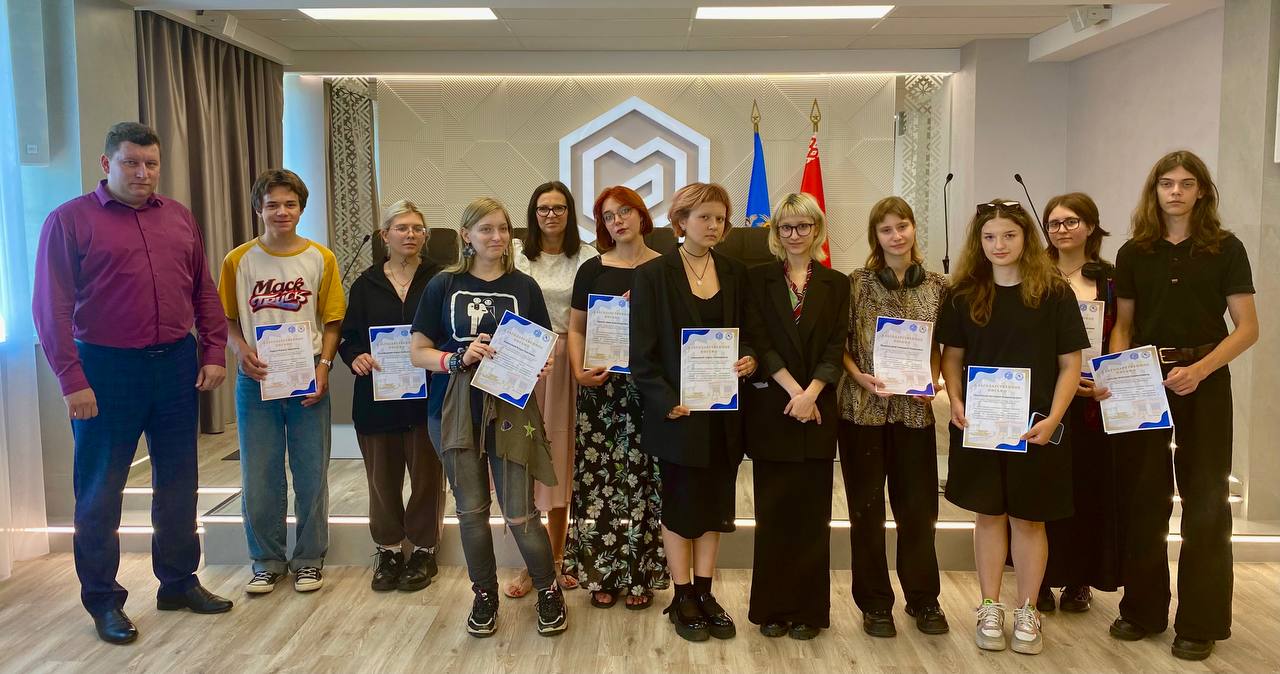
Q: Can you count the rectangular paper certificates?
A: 9